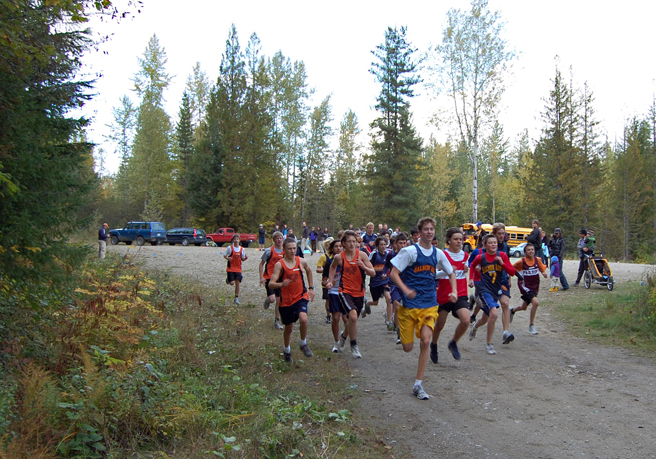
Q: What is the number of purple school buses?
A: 0